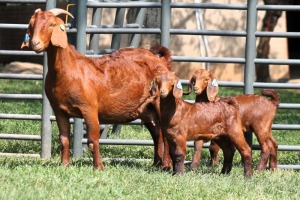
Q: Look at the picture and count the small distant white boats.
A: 0